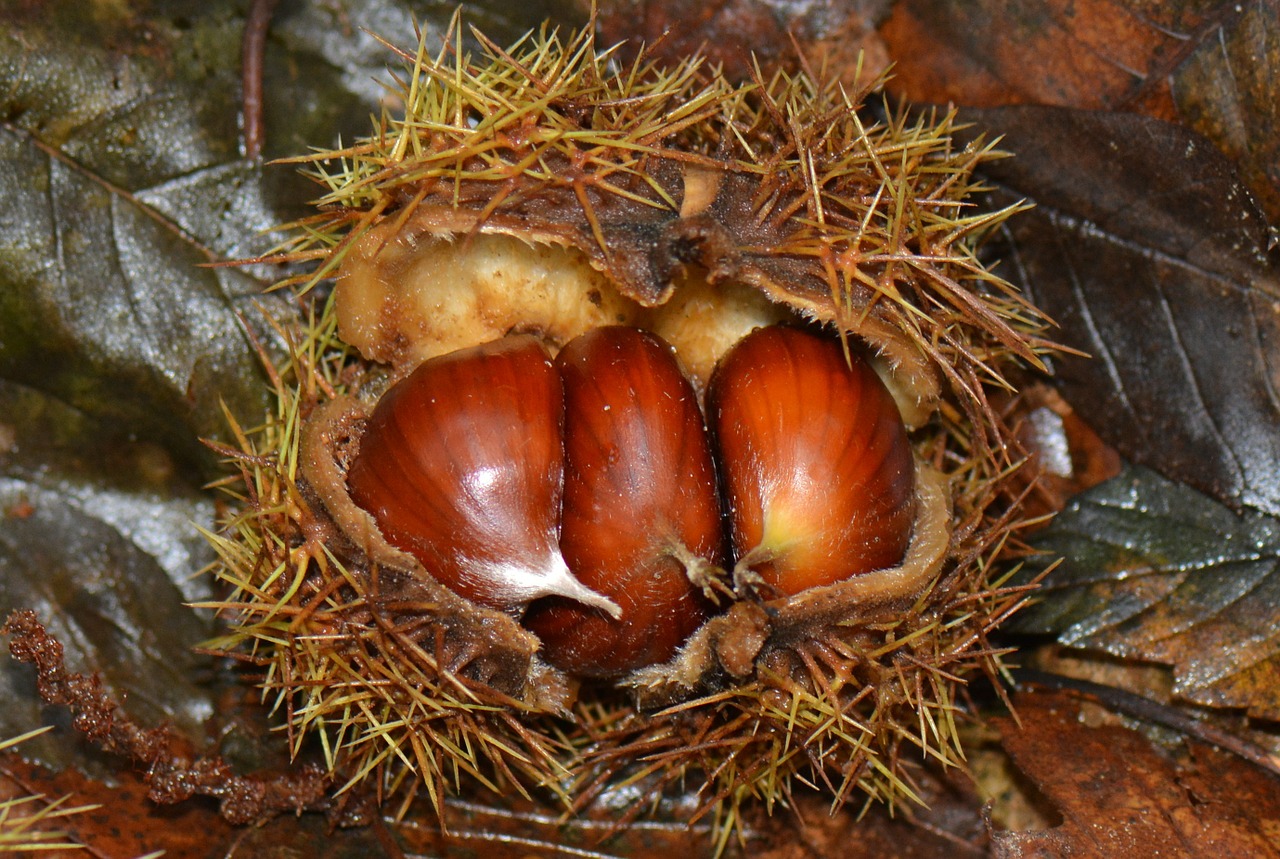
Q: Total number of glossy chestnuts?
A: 3